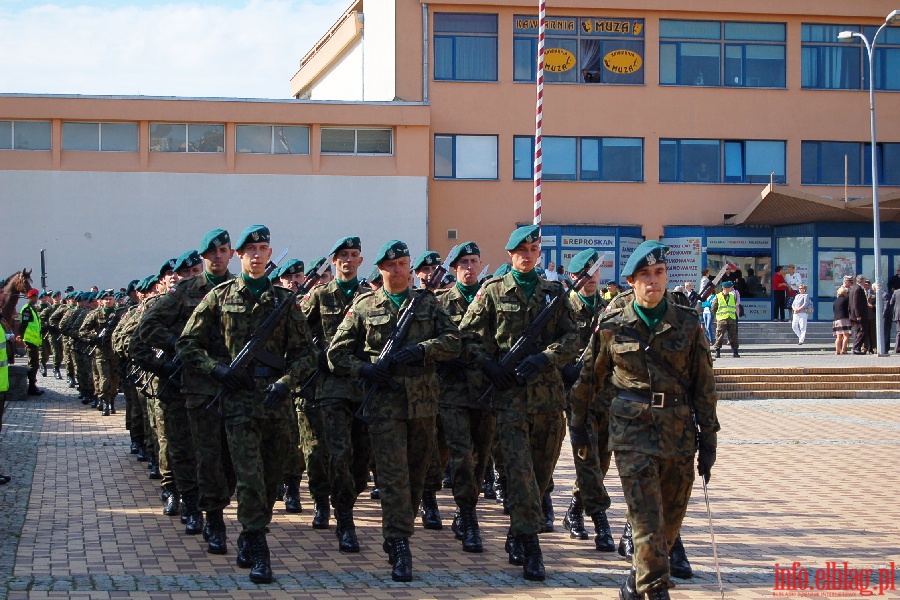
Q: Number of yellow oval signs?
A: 2